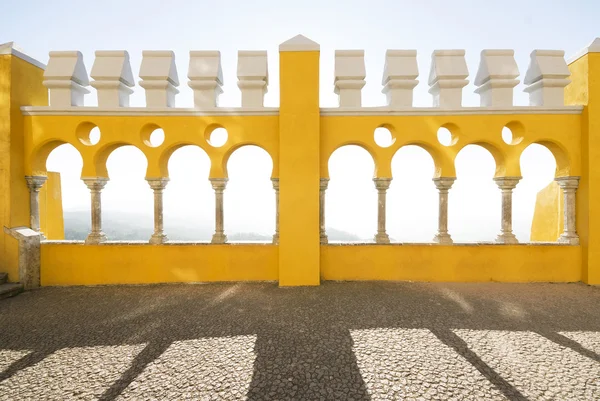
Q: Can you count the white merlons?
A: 10